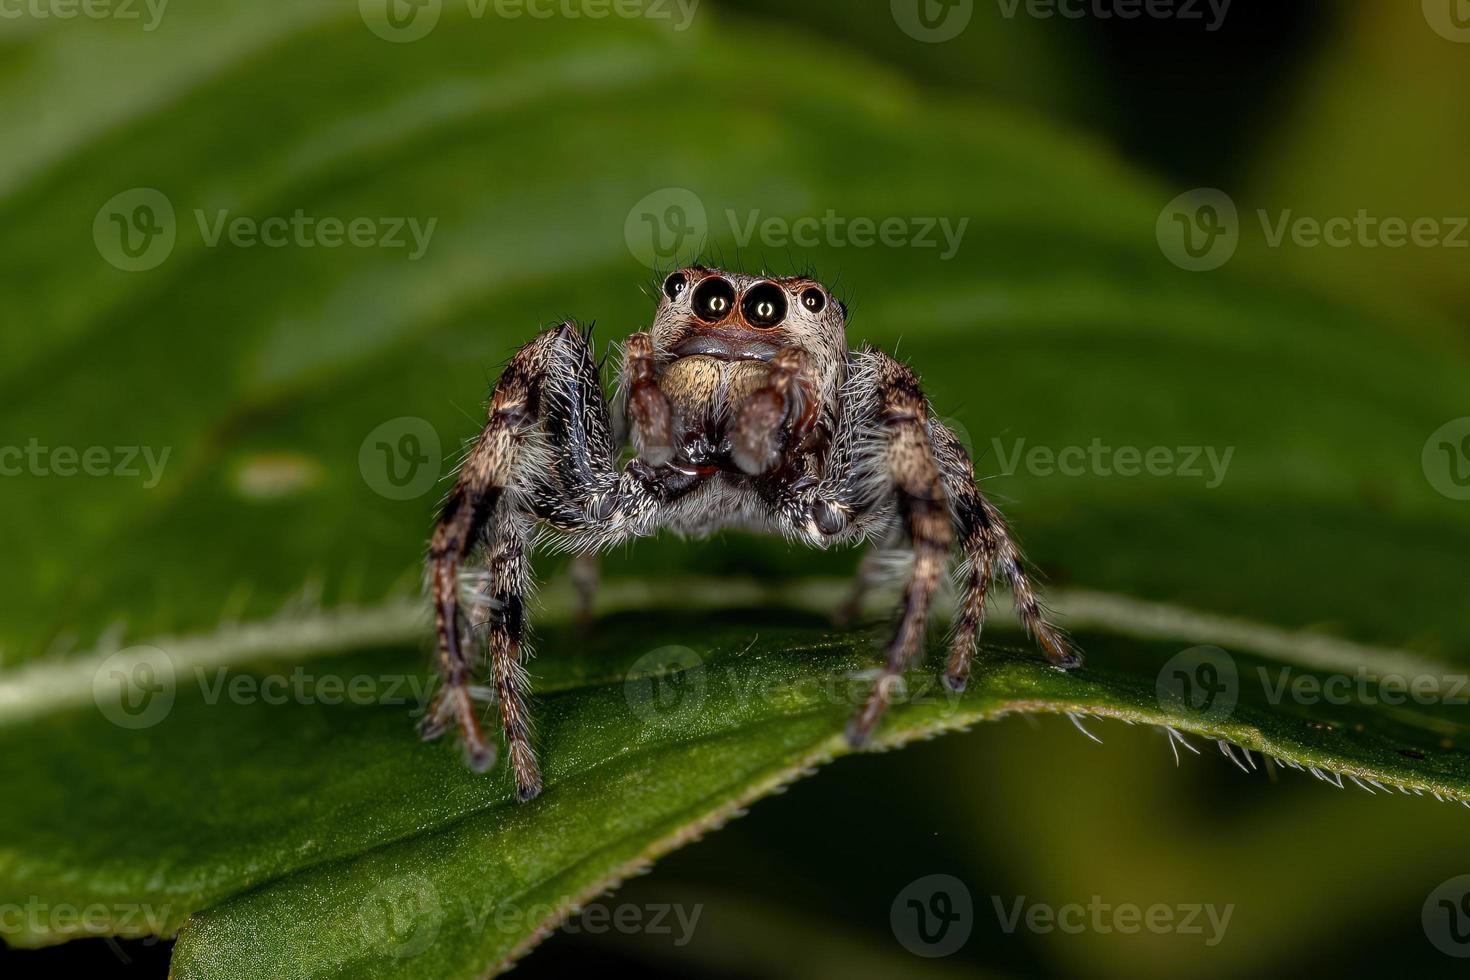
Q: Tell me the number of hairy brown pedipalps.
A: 2